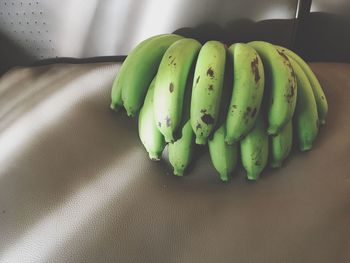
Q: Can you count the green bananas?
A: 13